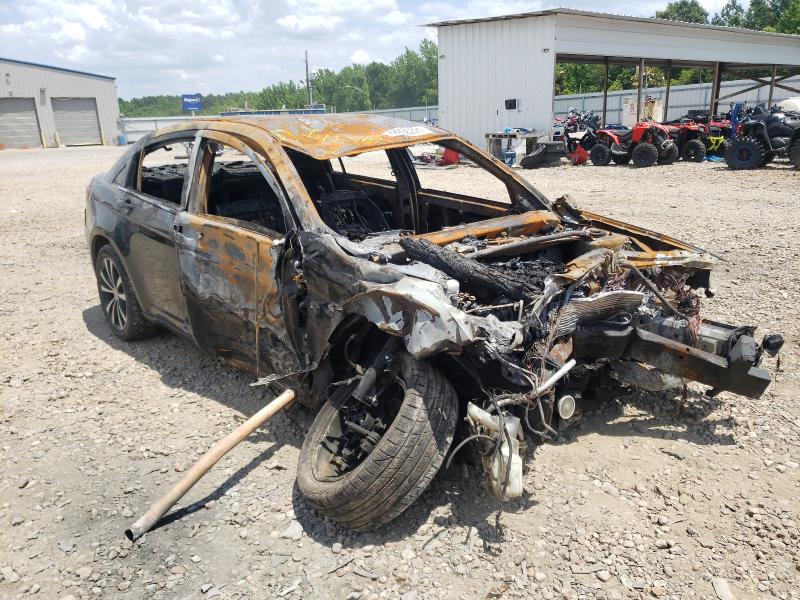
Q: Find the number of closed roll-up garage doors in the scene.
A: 2